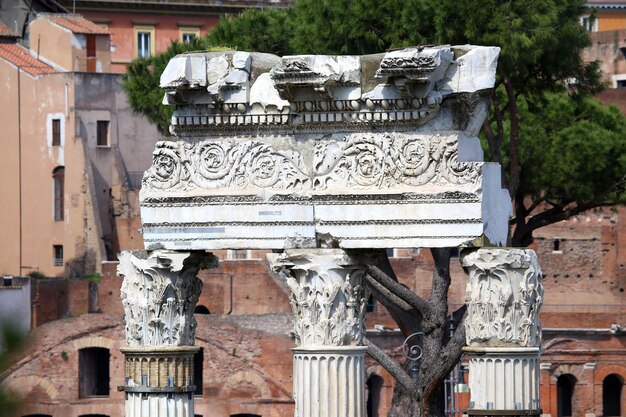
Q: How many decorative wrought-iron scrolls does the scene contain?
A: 1